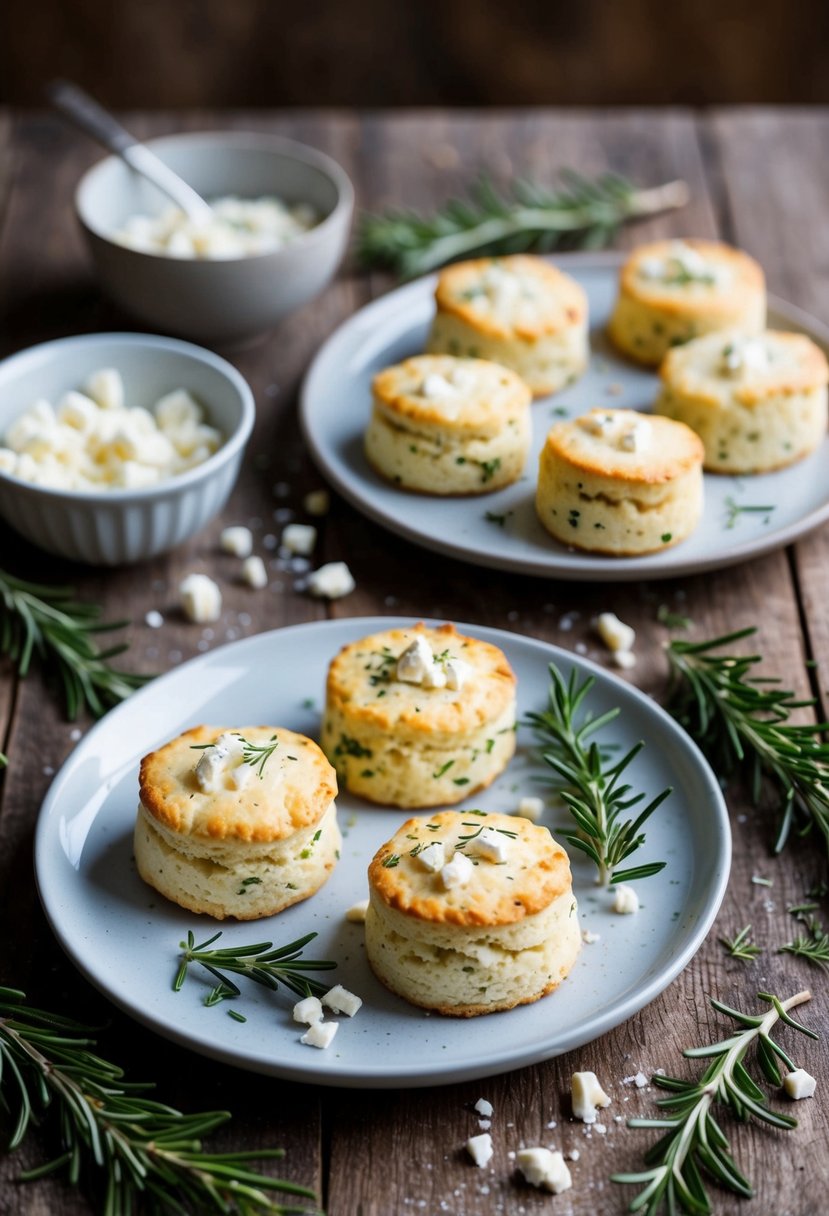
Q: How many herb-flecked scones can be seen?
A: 8